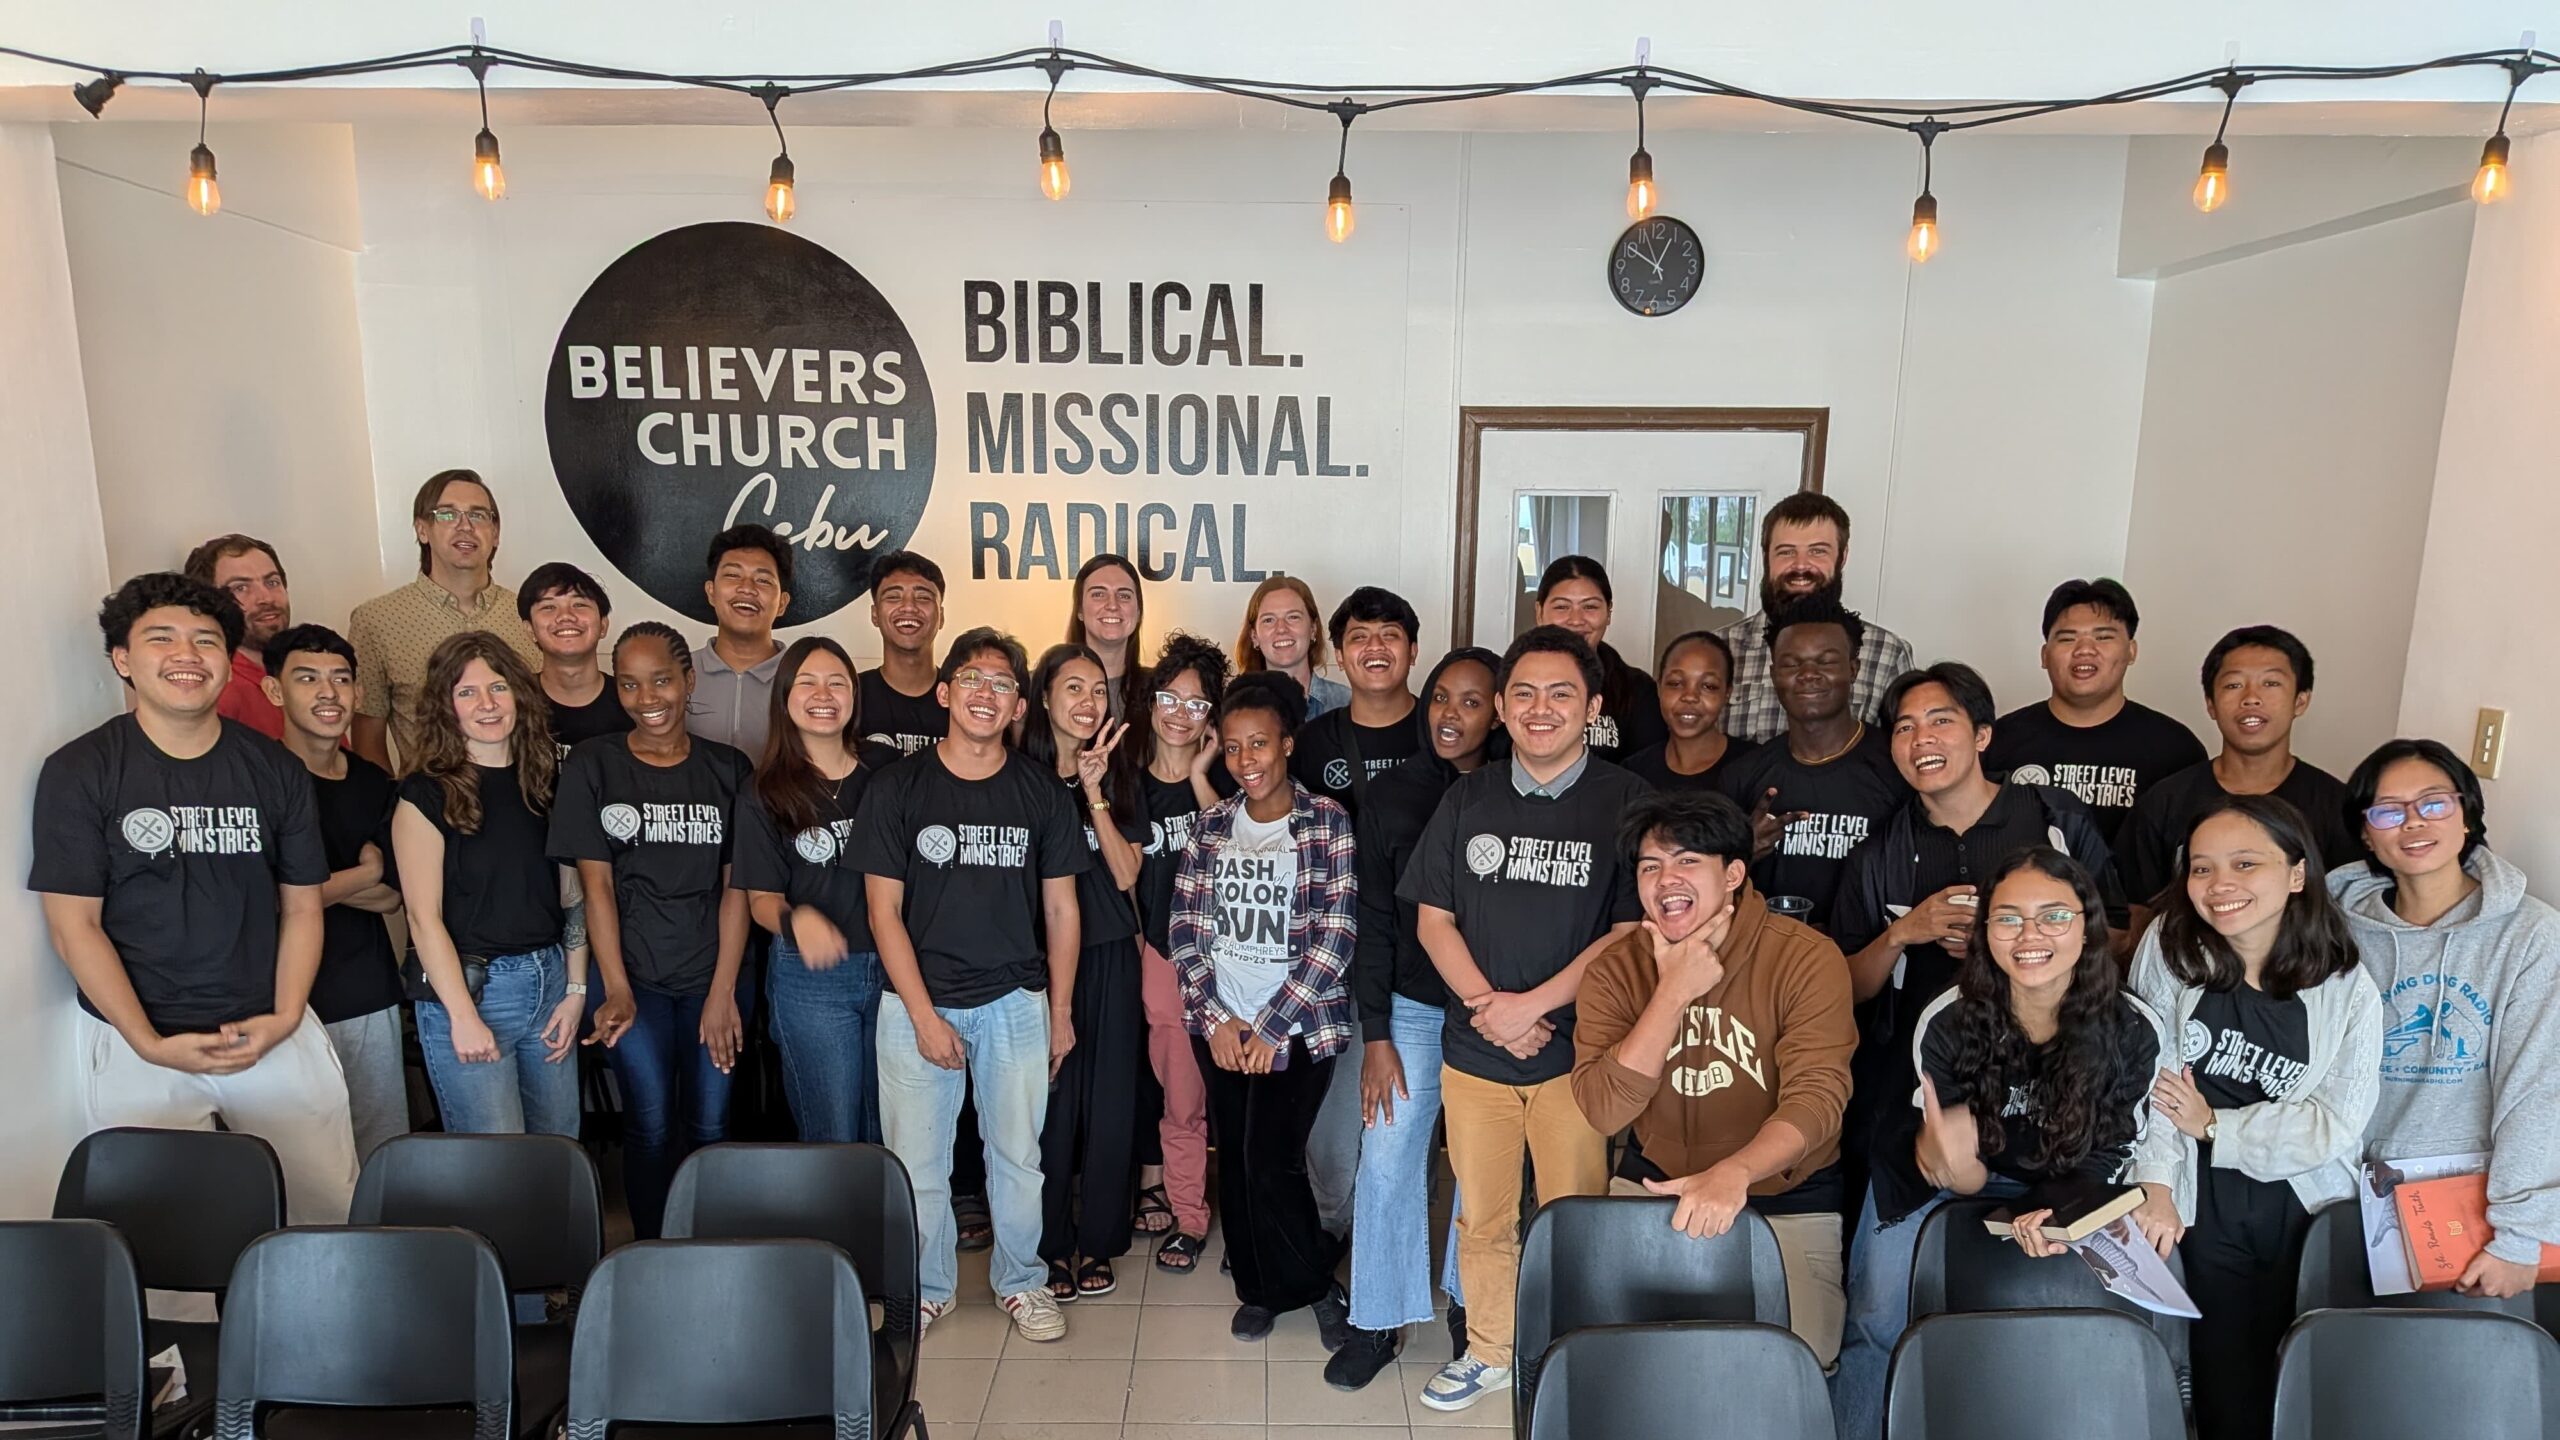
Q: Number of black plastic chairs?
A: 12